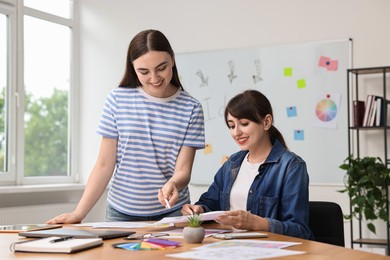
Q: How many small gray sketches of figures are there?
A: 3